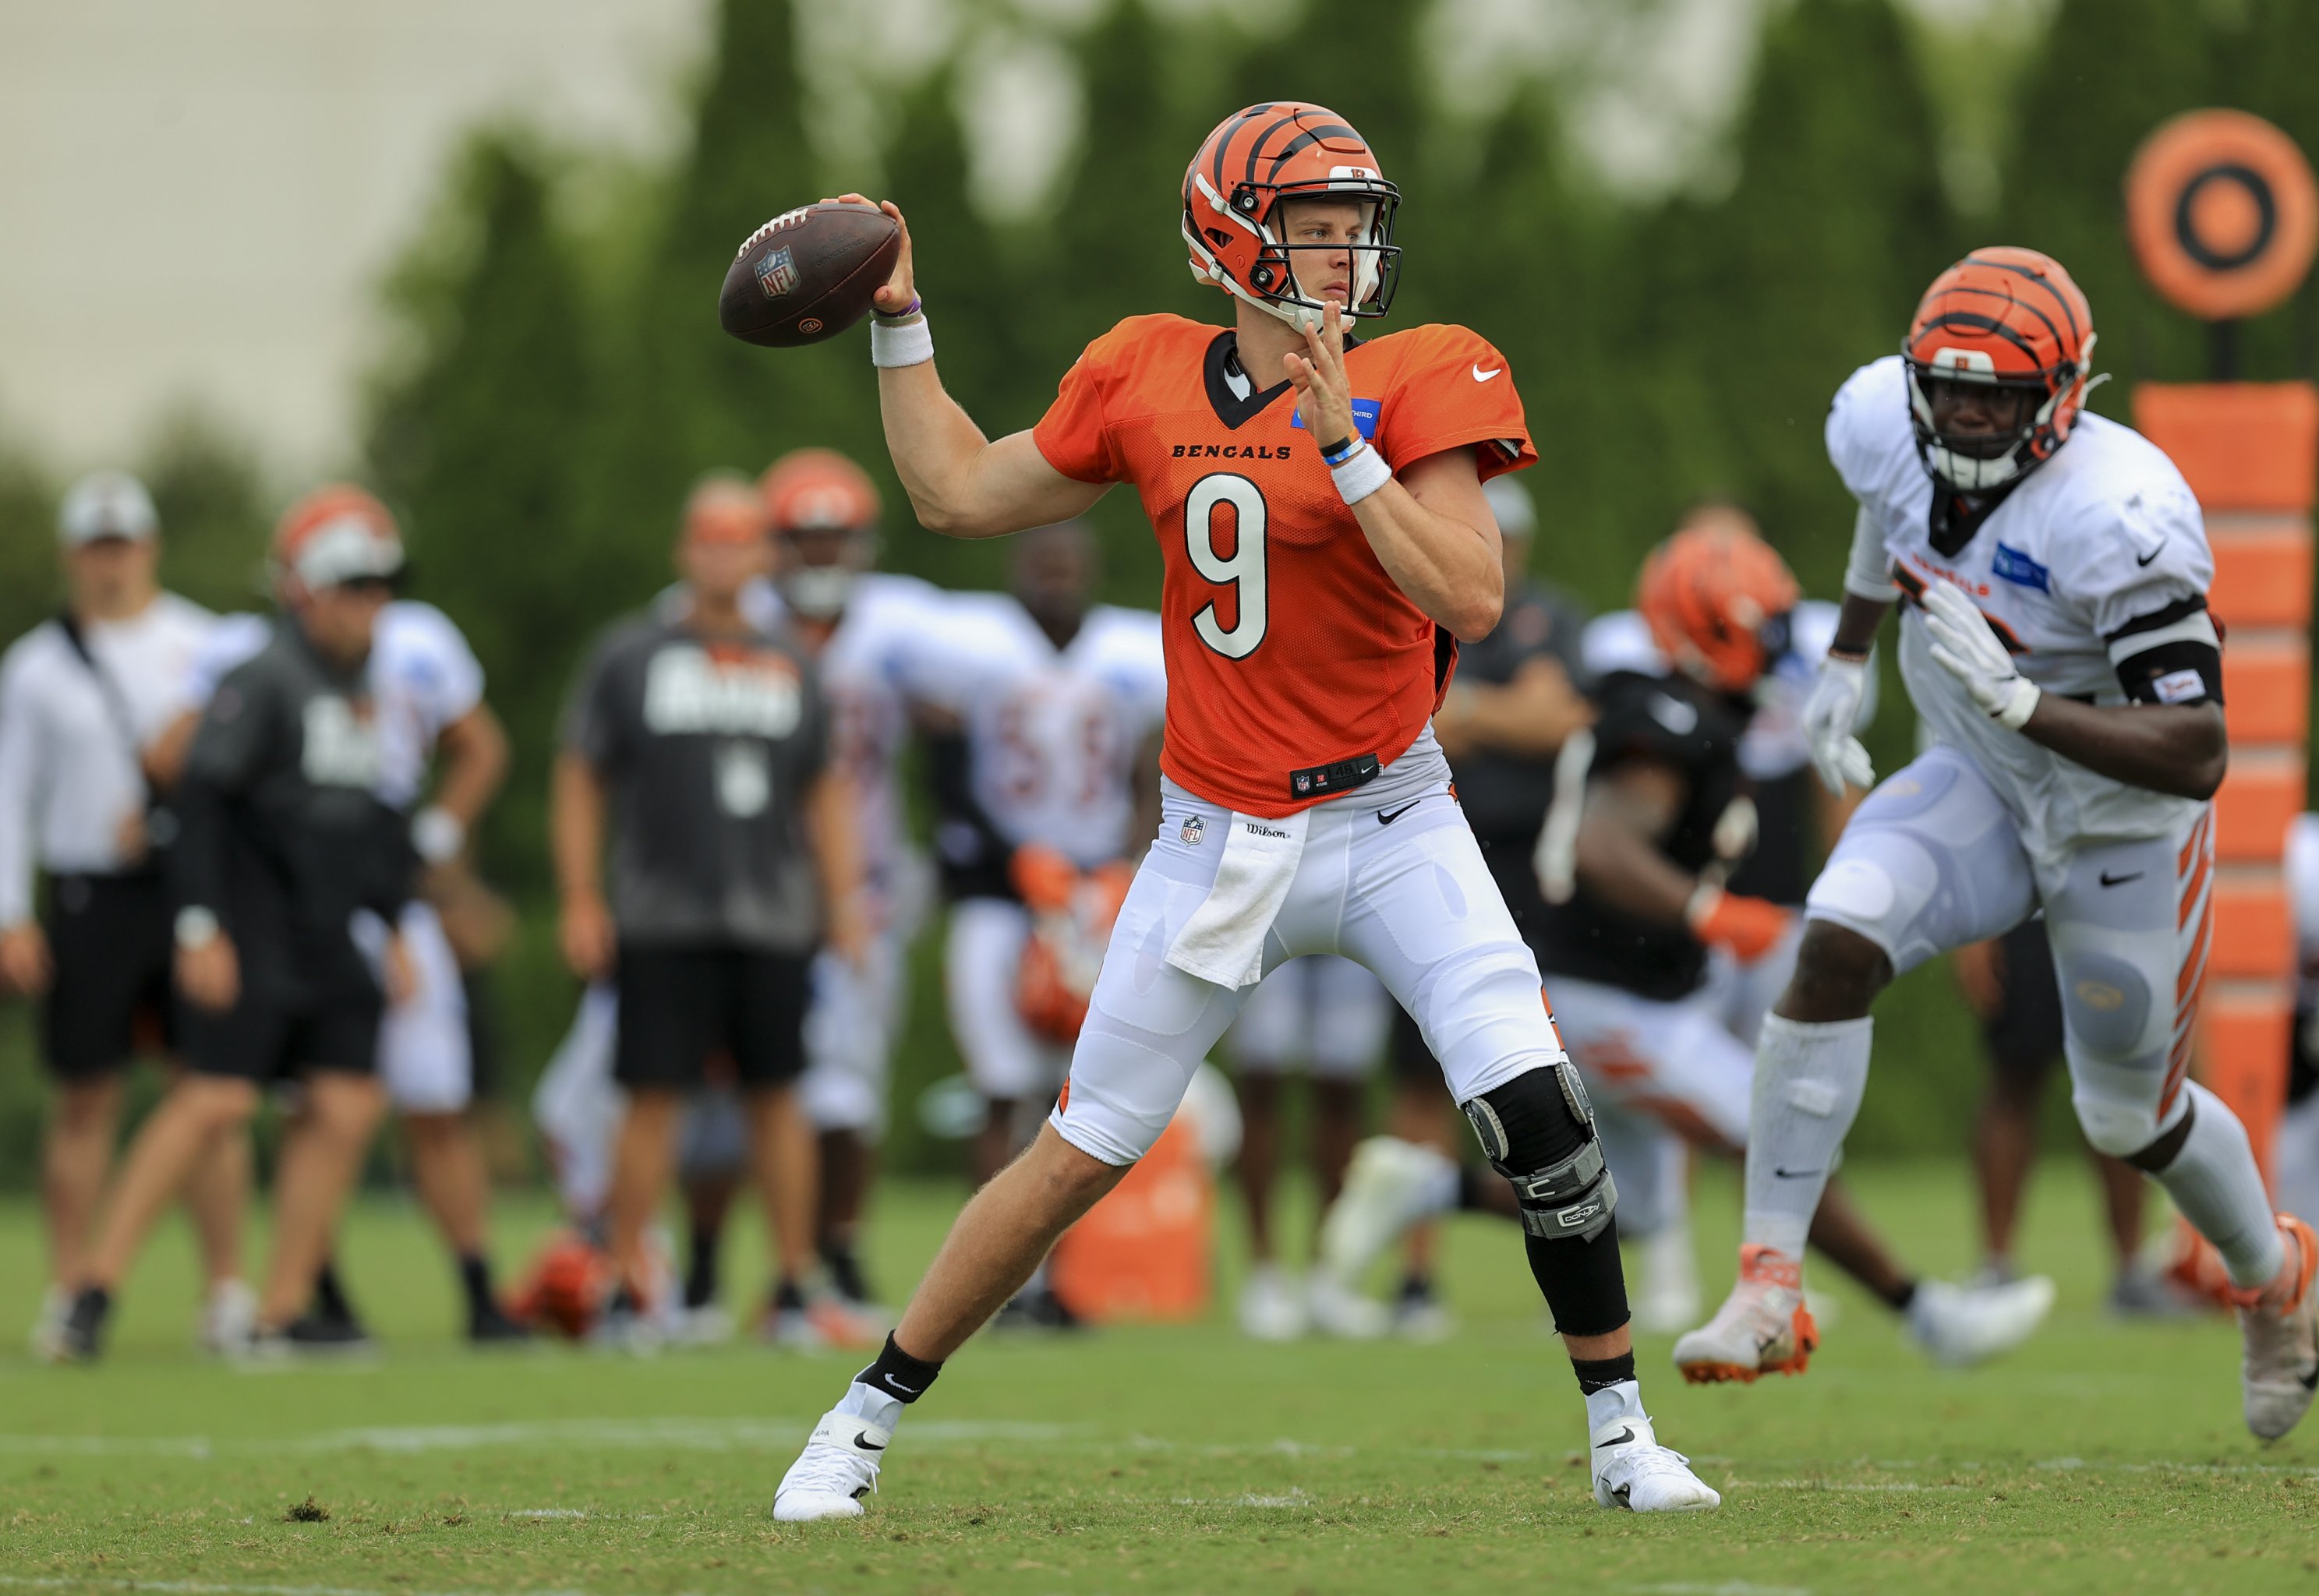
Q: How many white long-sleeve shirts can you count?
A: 1